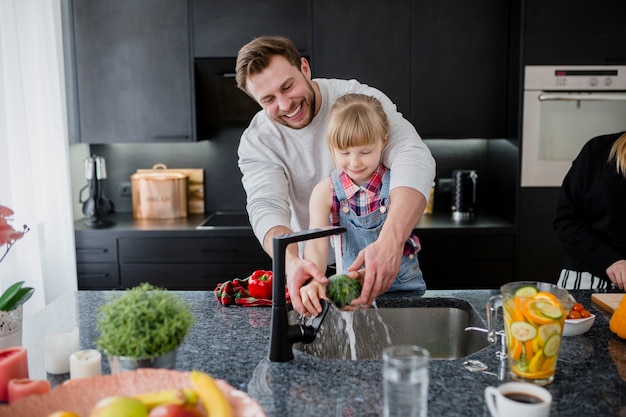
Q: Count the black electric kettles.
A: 1